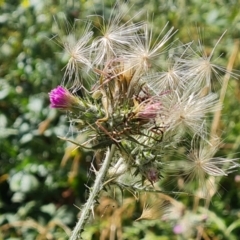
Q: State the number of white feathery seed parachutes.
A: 7